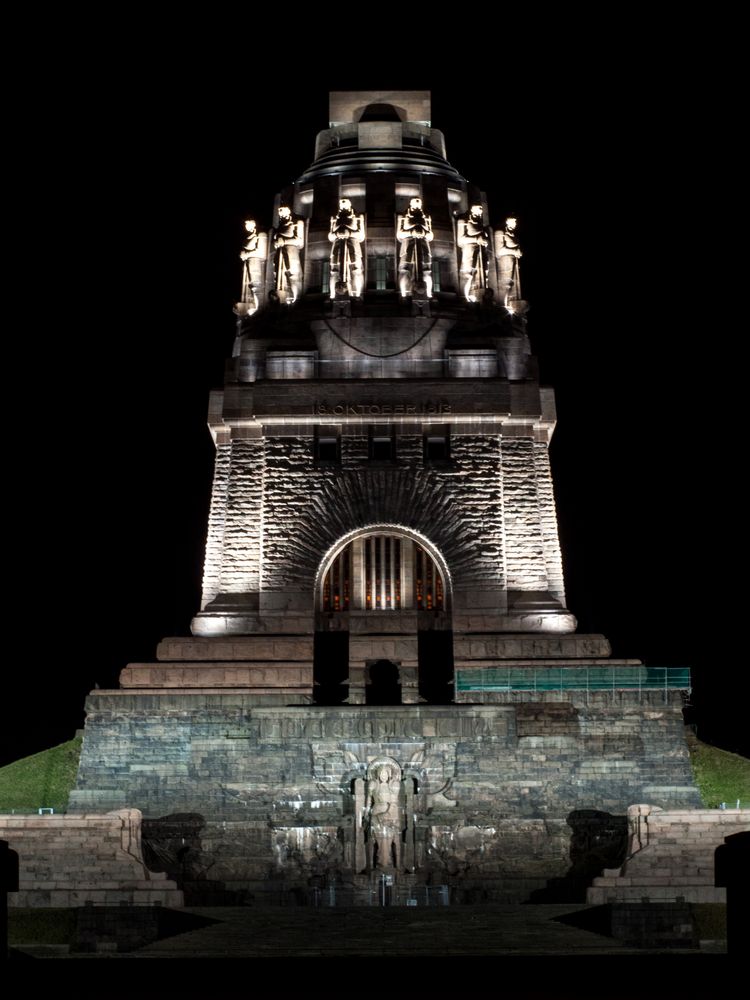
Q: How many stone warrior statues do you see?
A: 6